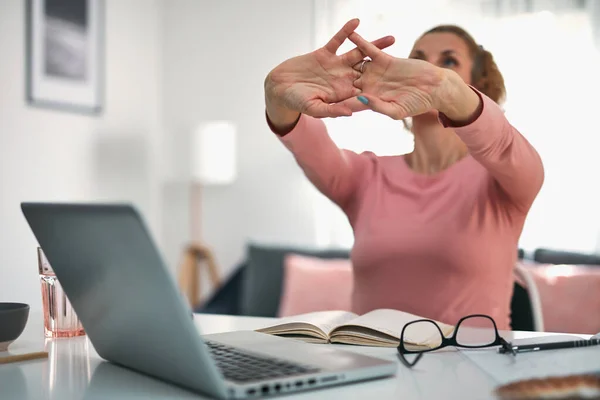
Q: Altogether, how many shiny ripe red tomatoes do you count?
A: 0